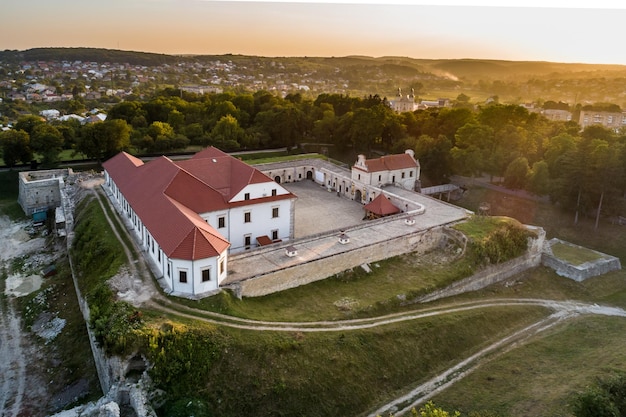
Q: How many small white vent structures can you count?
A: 3